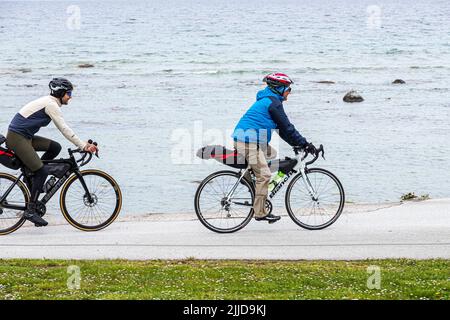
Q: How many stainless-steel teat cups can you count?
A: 0